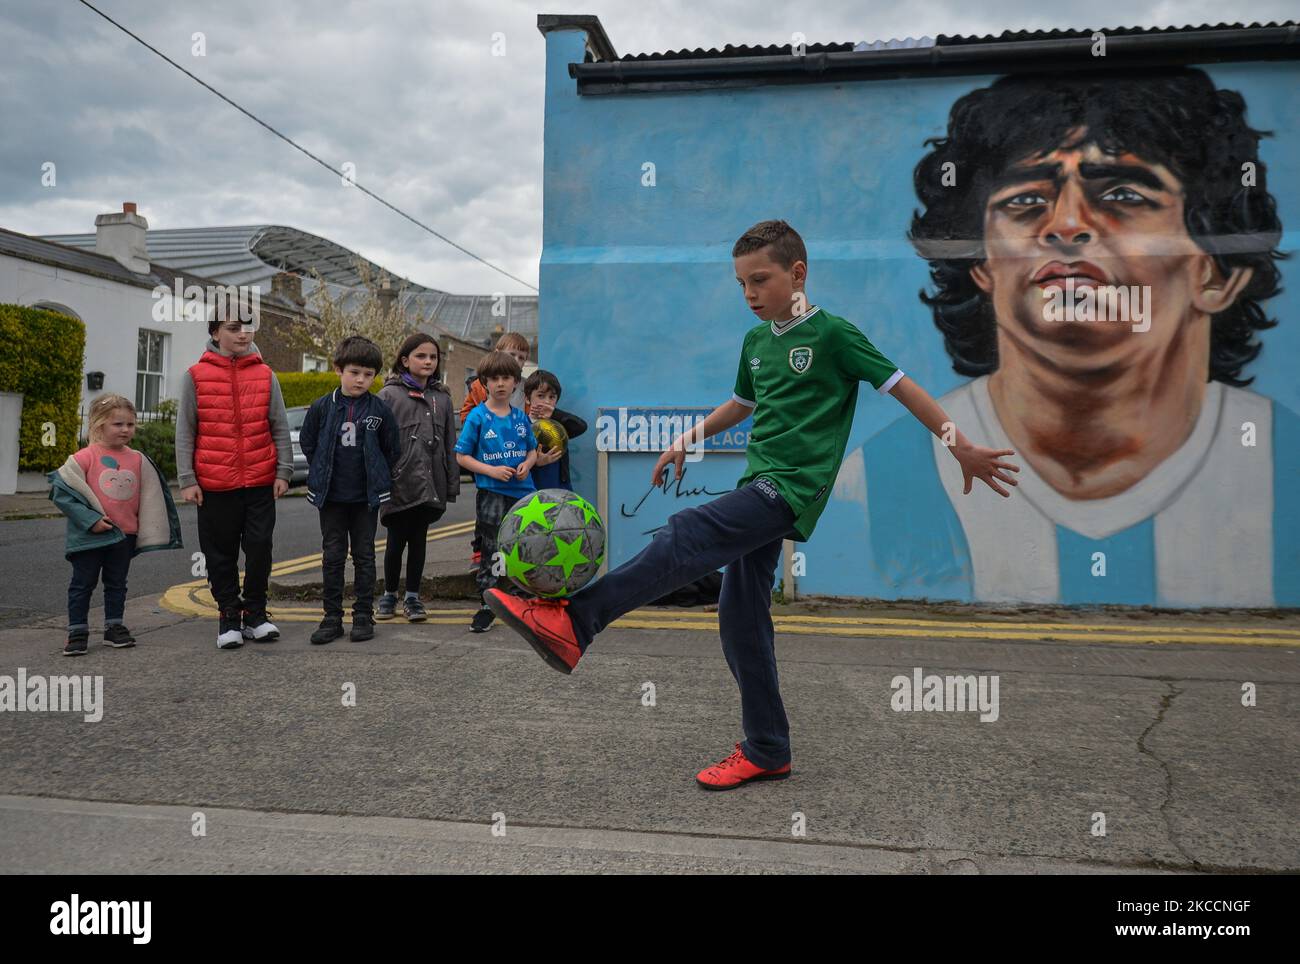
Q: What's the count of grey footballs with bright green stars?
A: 1